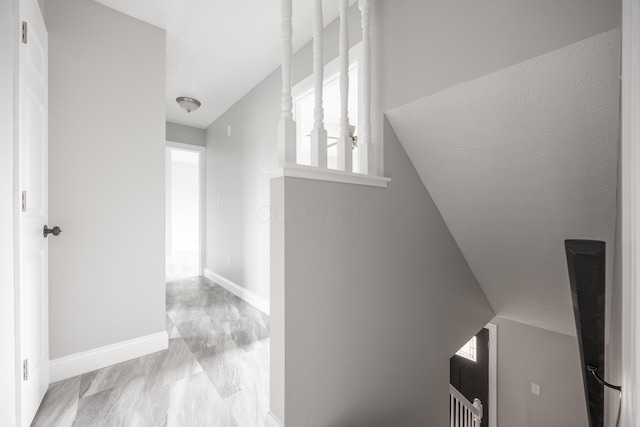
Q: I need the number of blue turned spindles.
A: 0